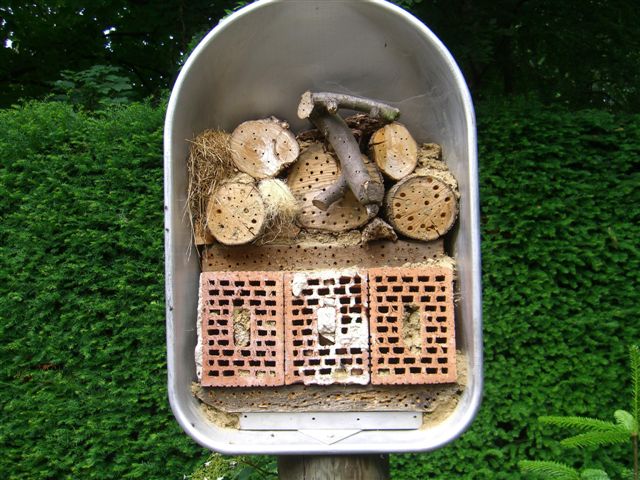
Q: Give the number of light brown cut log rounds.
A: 5